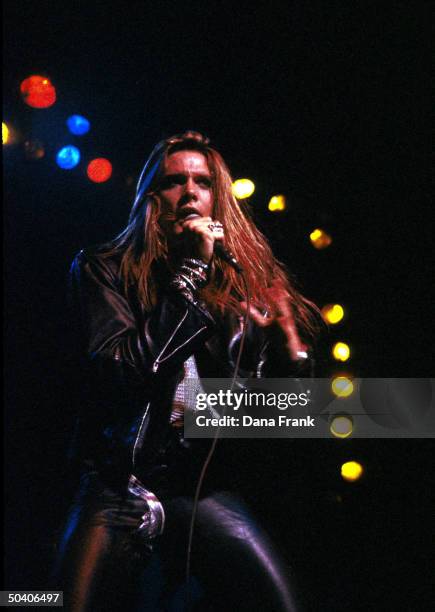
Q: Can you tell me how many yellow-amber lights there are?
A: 9